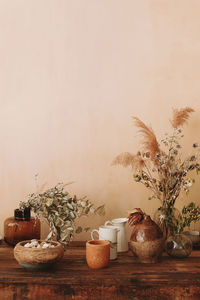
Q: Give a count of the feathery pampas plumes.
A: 3